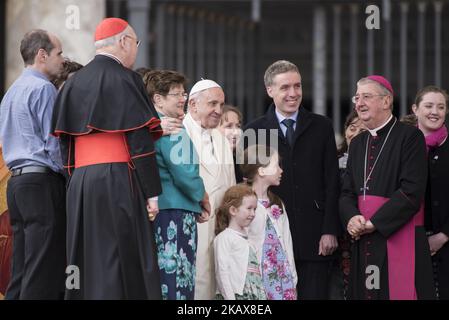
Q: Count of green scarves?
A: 0